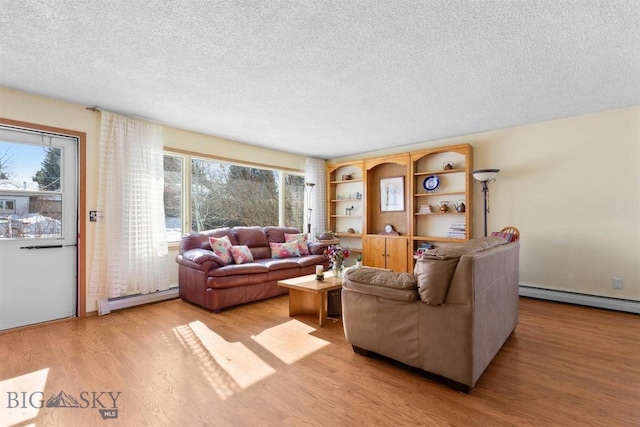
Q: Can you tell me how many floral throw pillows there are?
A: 4